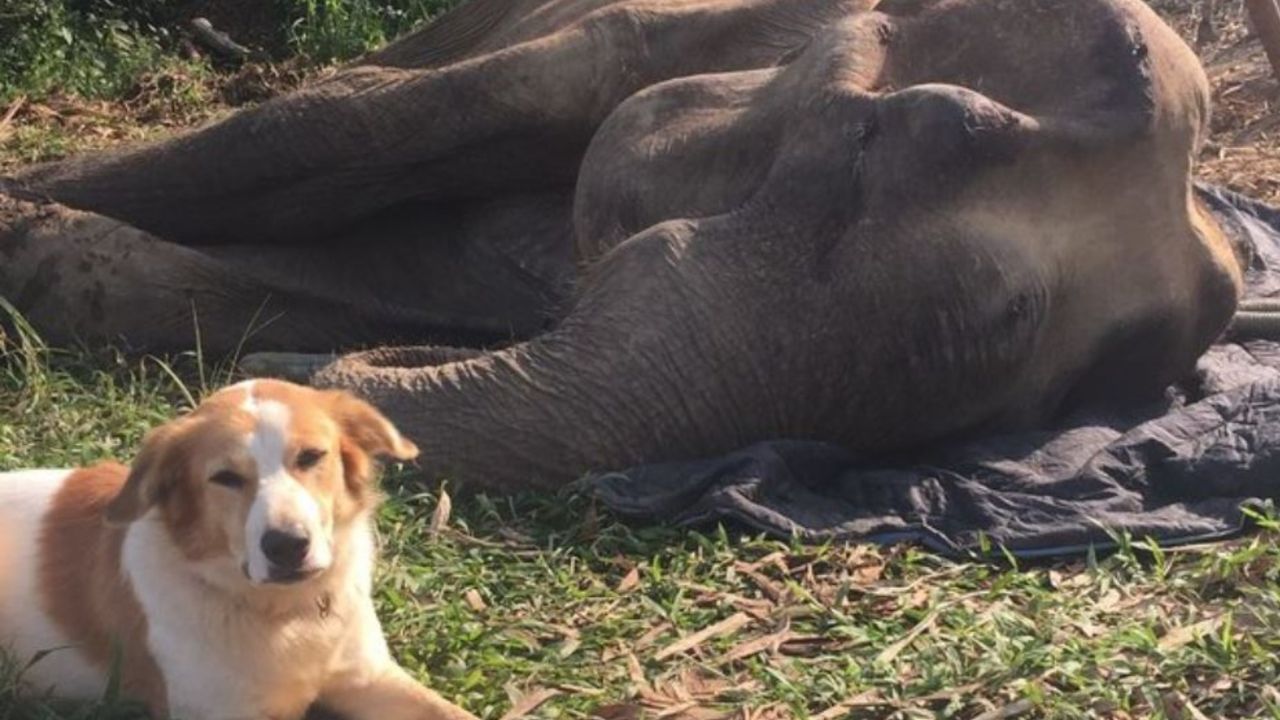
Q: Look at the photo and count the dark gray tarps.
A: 1